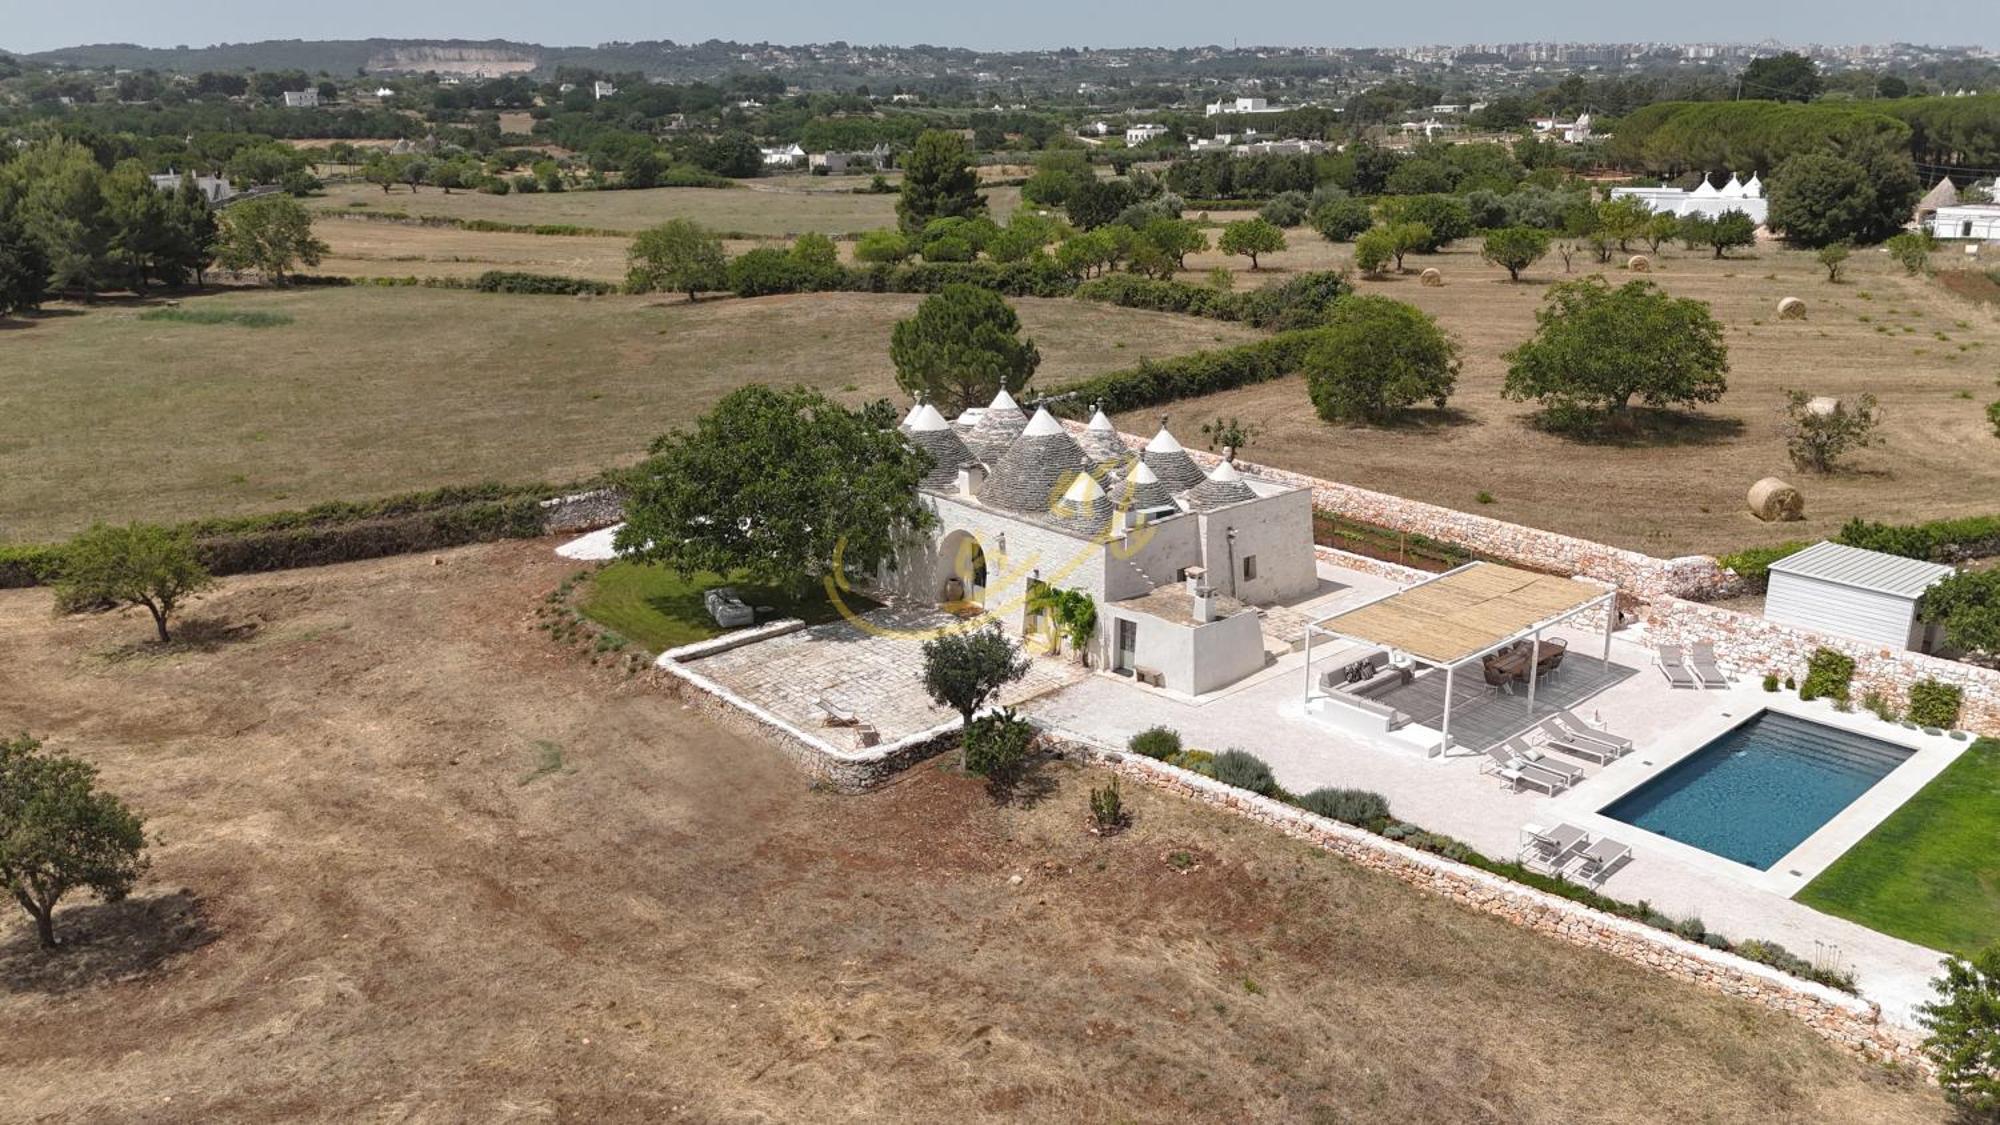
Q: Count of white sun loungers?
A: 8